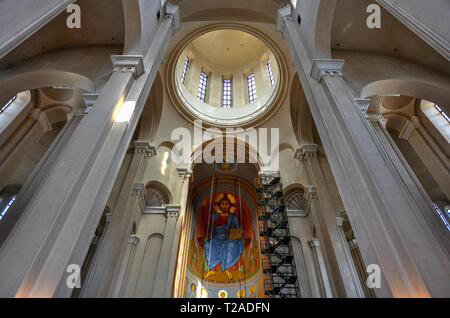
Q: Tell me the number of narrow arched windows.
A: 5